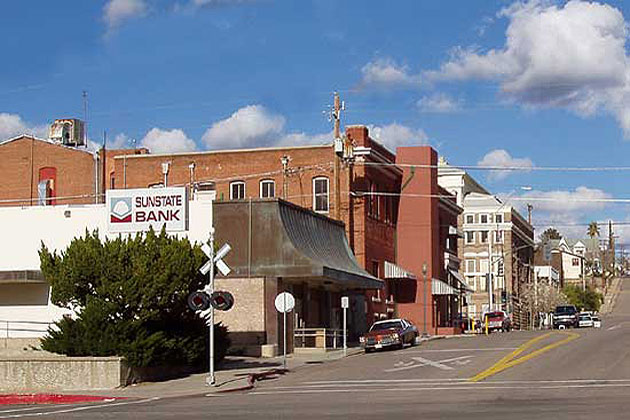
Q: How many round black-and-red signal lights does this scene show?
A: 2